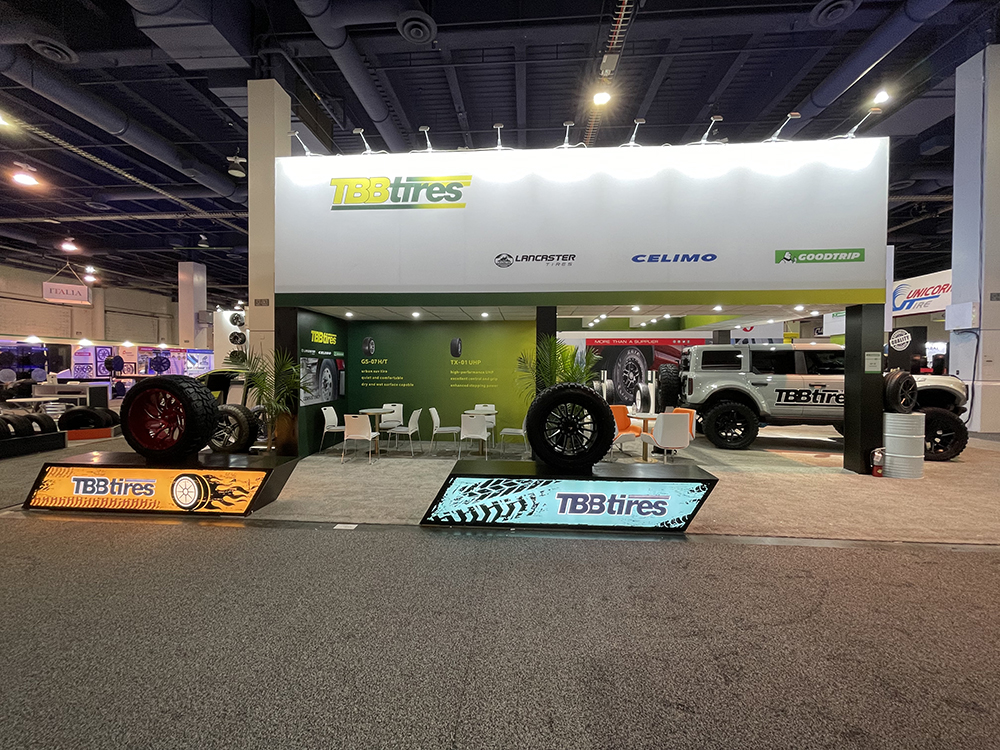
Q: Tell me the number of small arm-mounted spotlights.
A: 9